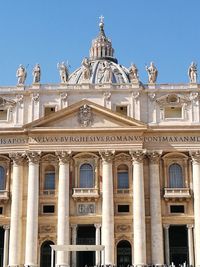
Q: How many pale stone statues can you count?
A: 8